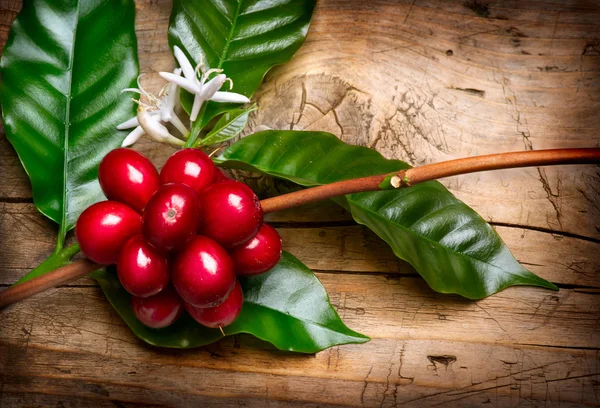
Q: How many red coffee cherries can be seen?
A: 11